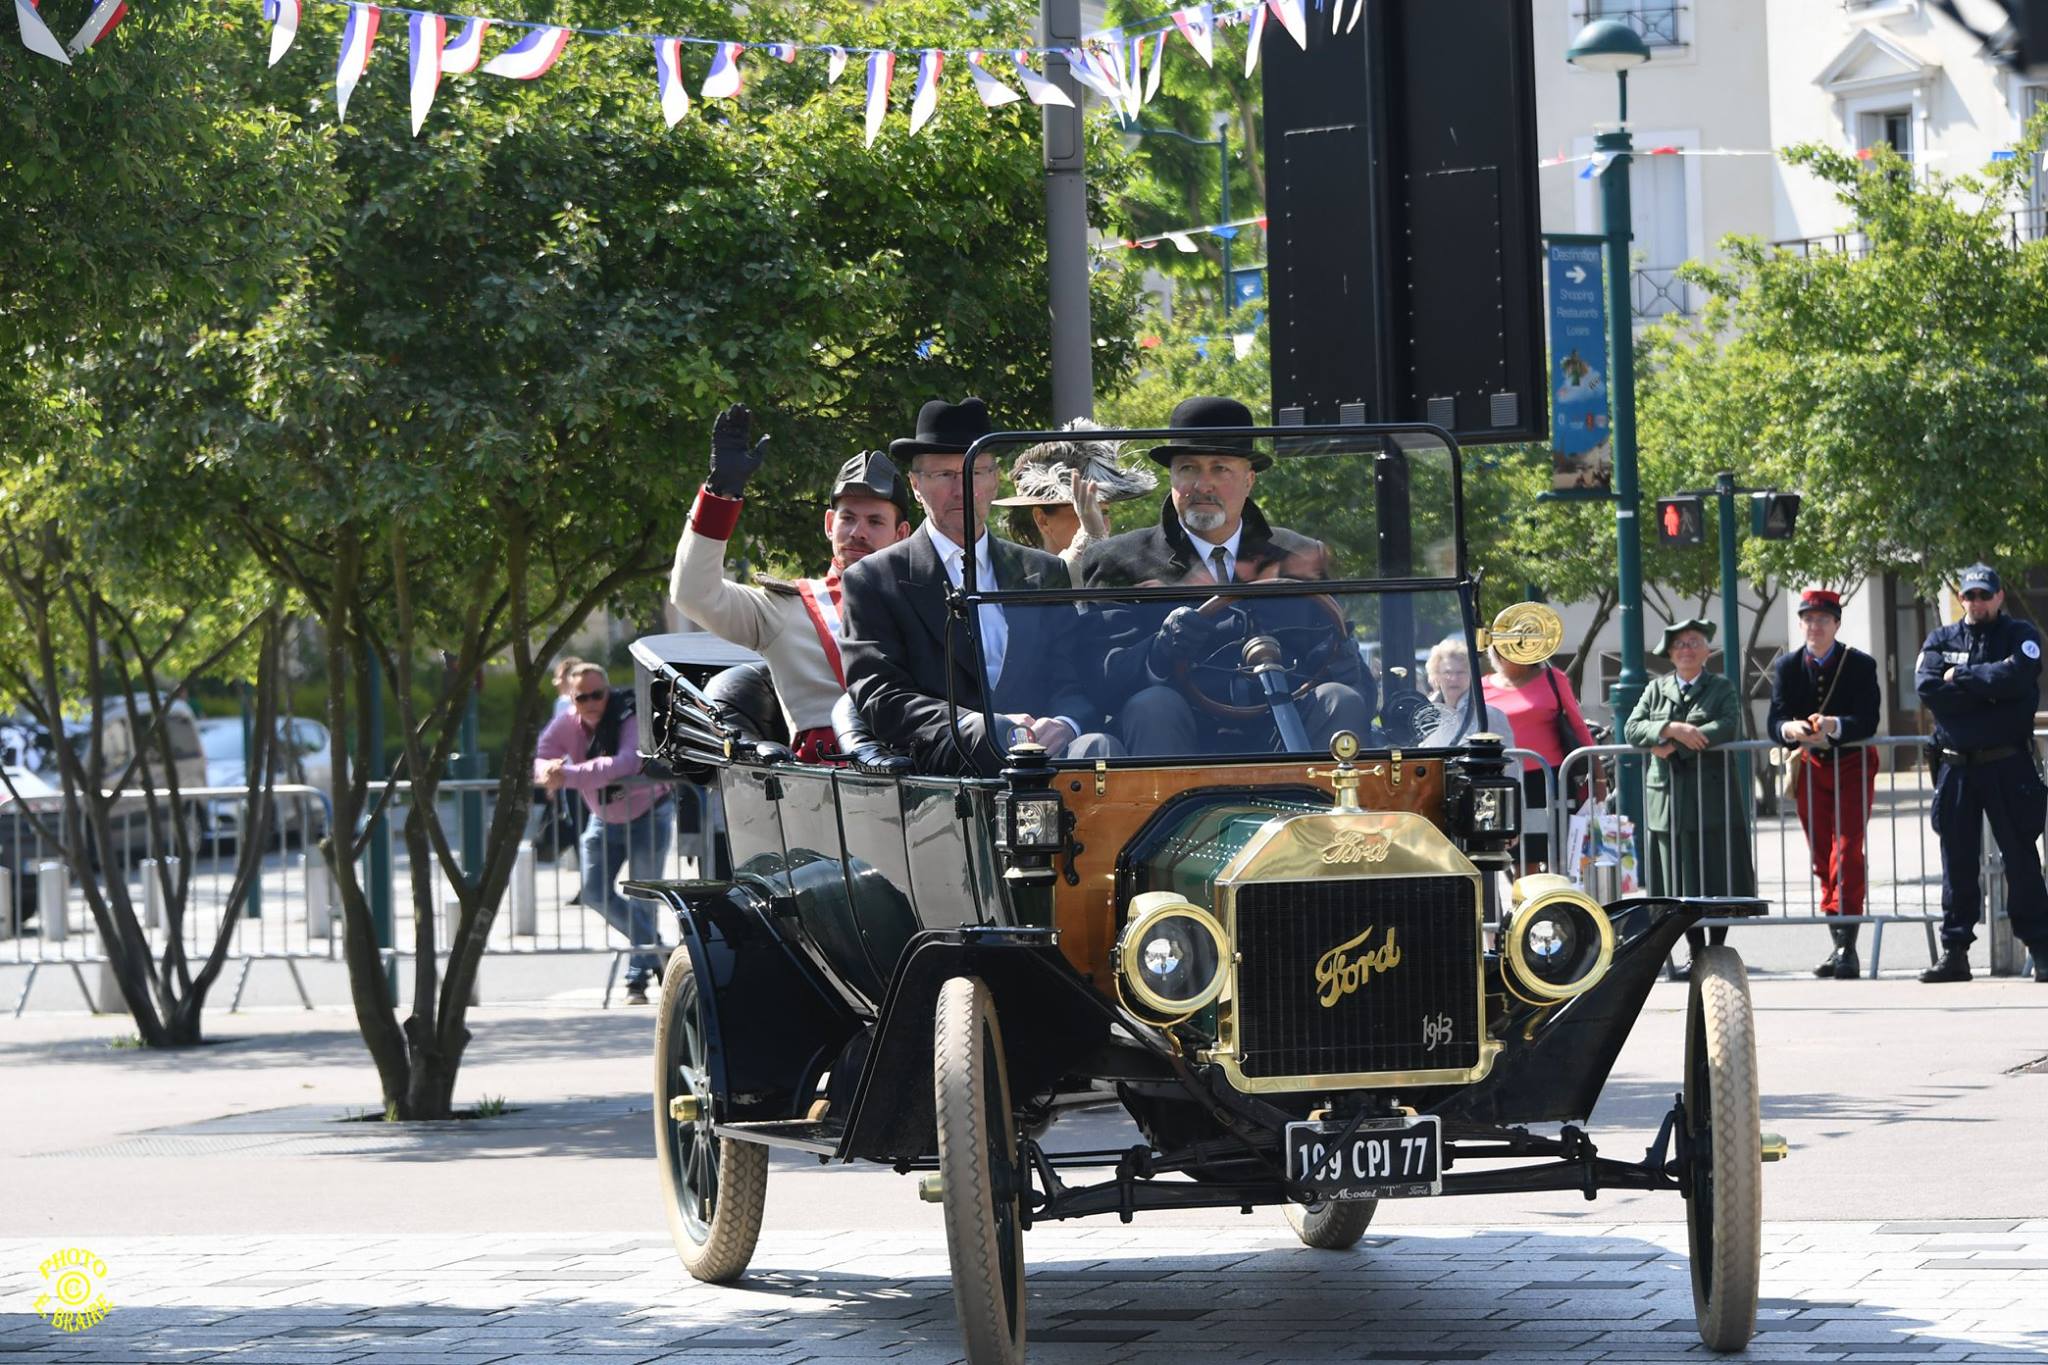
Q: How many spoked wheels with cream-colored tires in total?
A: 4